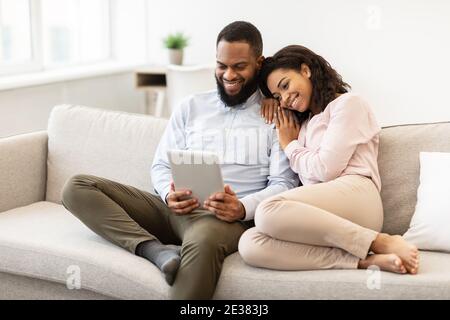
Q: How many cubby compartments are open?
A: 1